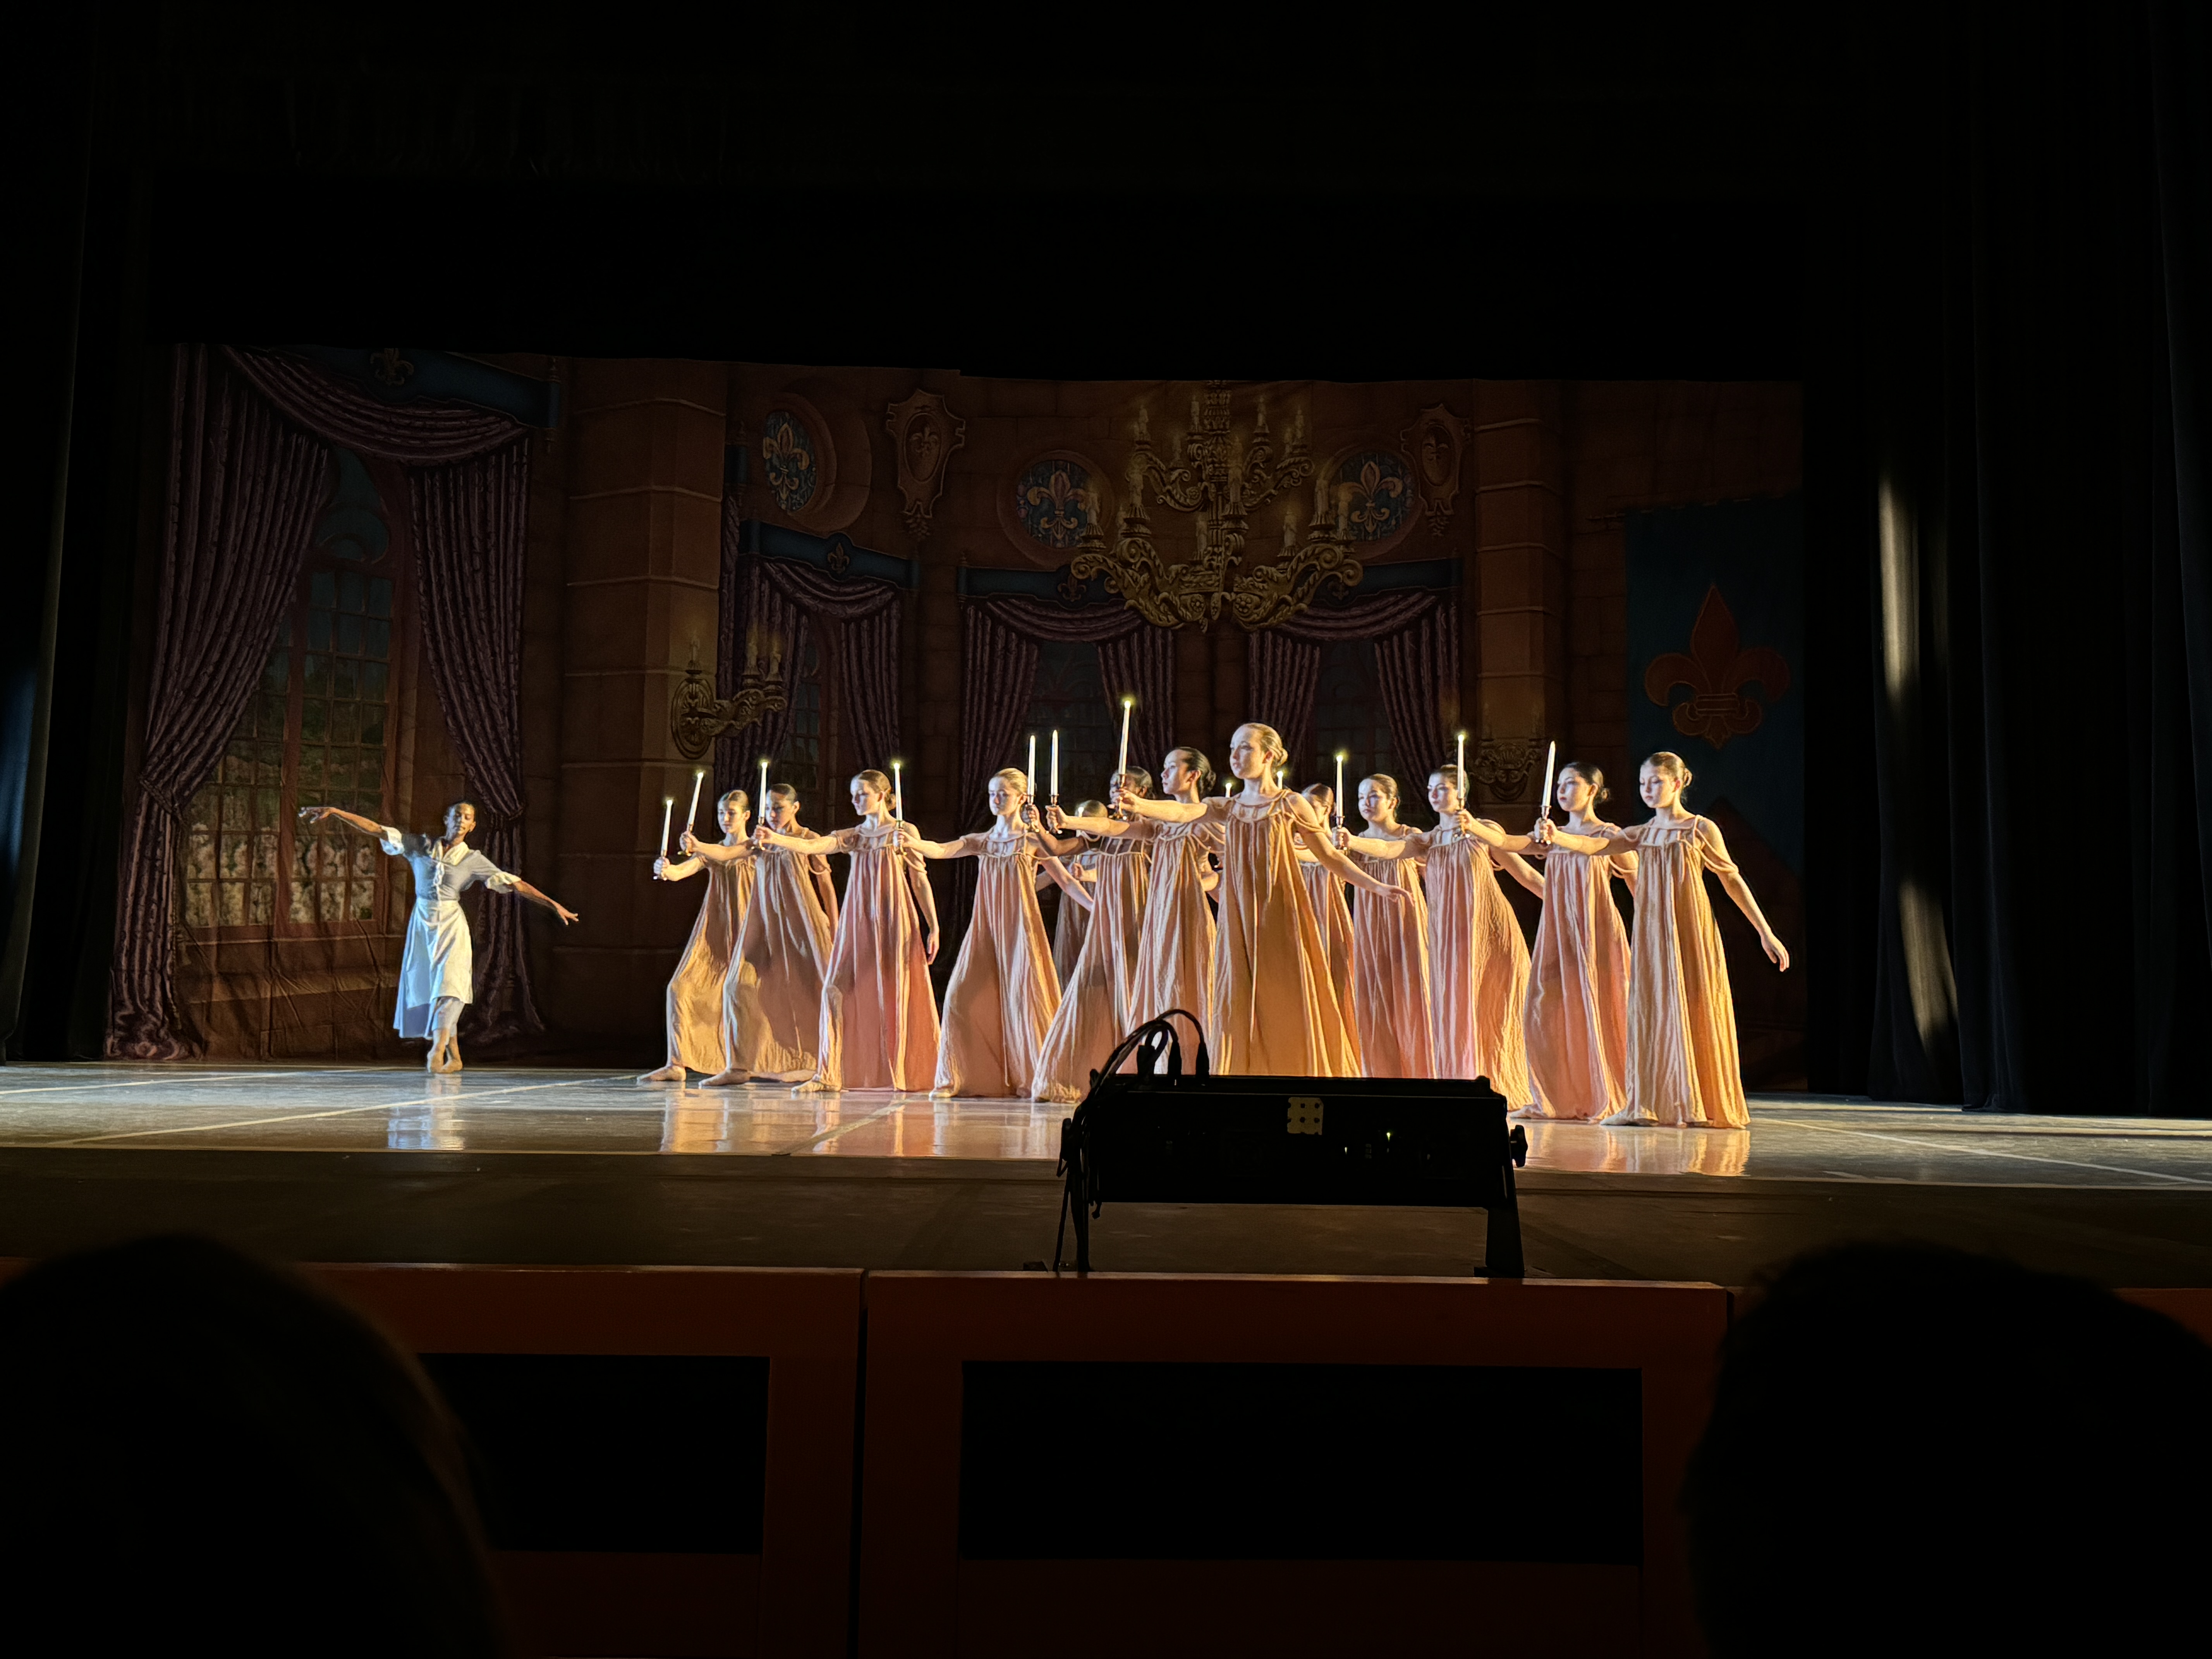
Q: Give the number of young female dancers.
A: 14